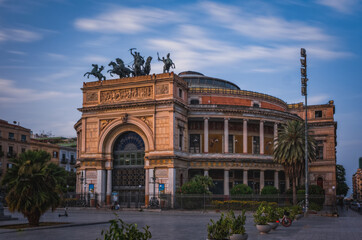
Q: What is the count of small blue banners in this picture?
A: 2